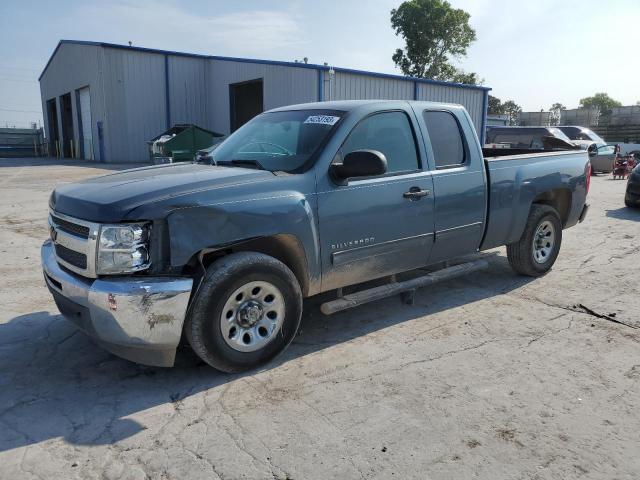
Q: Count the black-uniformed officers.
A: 0